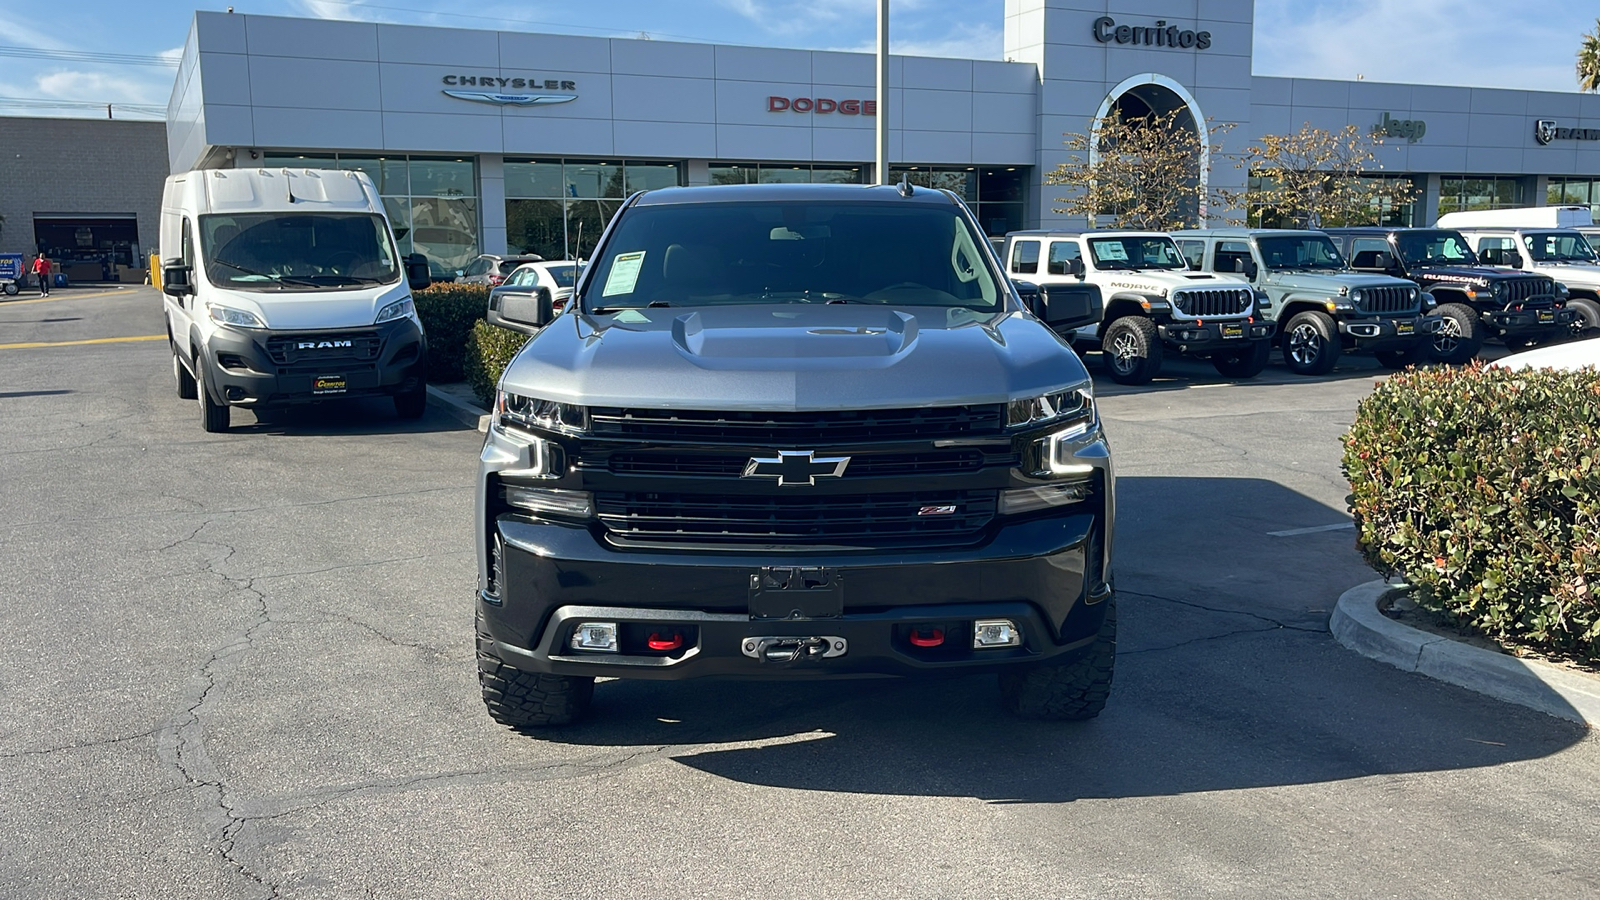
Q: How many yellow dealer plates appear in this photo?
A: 4